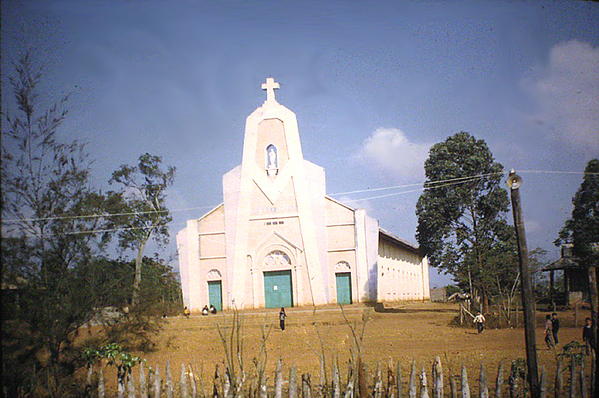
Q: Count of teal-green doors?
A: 3